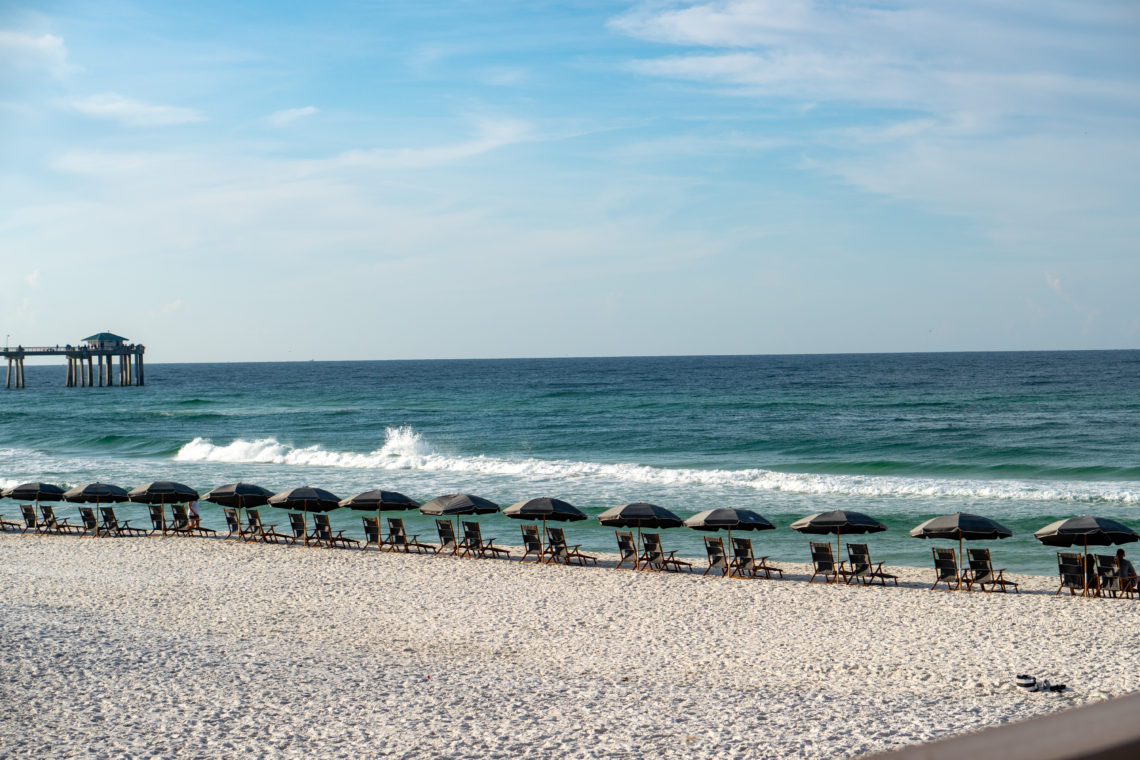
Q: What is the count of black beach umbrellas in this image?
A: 13